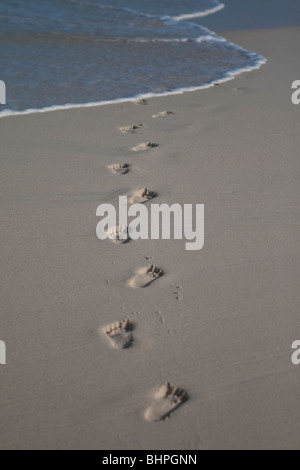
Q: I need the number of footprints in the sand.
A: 10